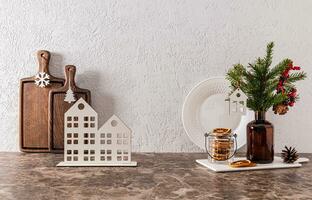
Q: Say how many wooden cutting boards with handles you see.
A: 2